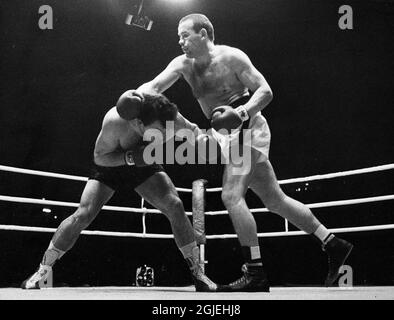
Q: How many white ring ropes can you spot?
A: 3